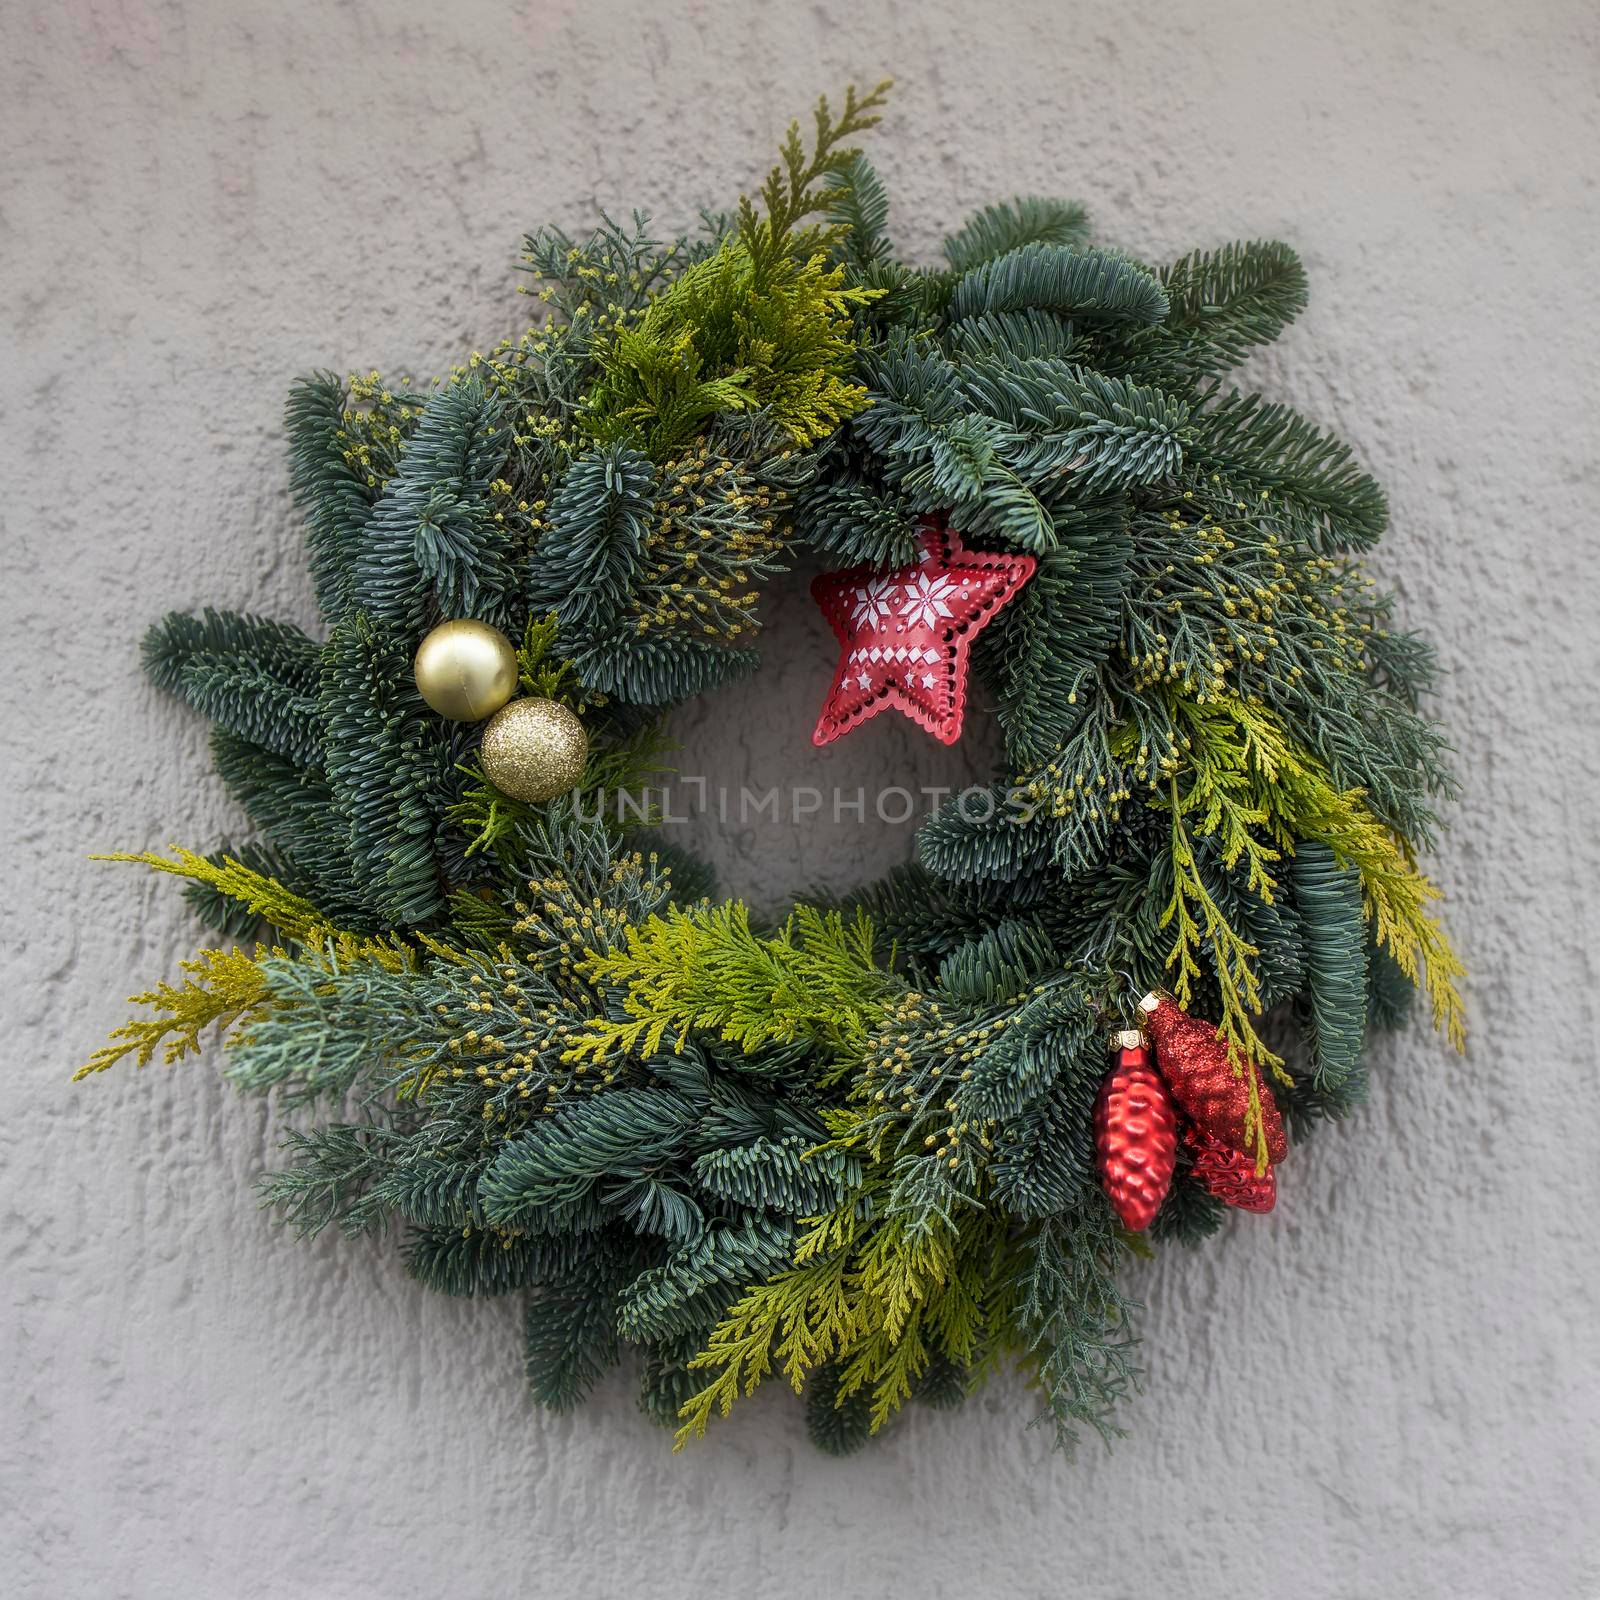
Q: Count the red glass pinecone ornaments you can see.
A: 3